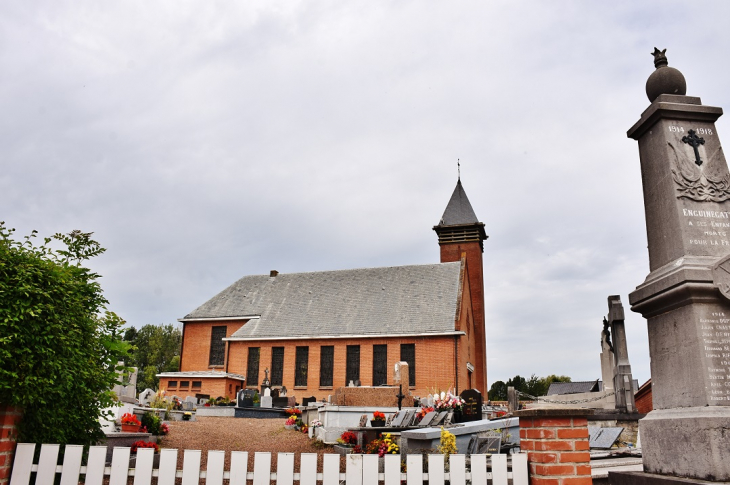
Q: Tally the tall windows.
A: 8